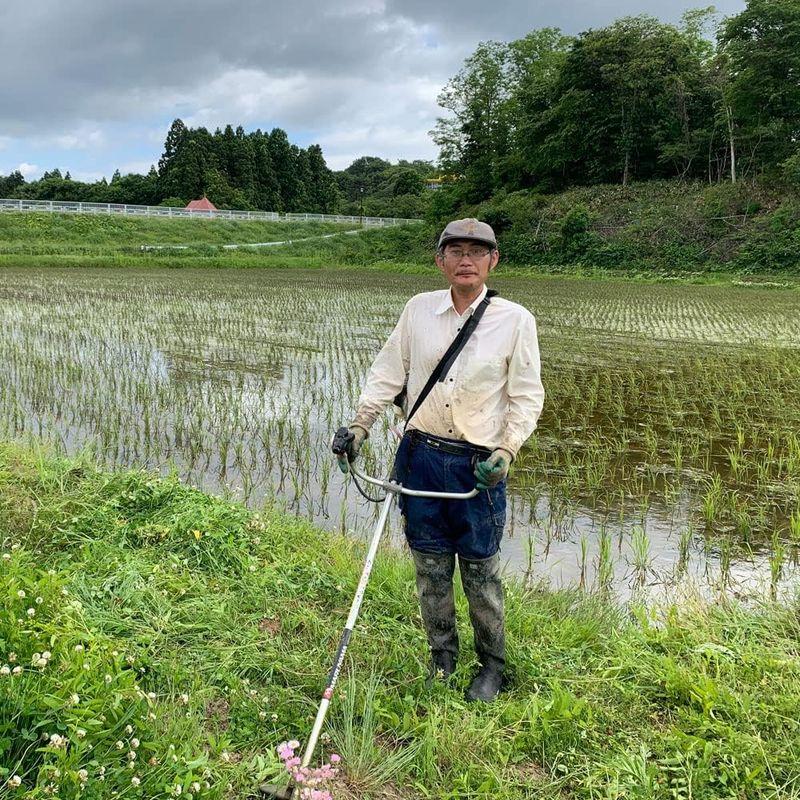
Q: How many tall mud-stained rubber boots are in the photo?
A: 2